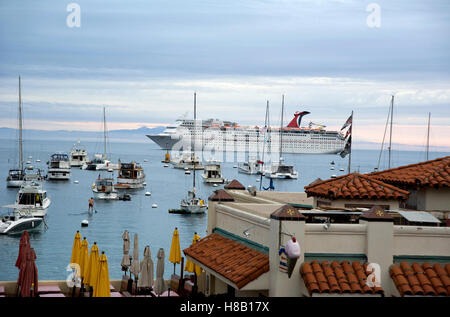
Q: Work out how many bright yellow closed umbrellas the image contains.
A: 6